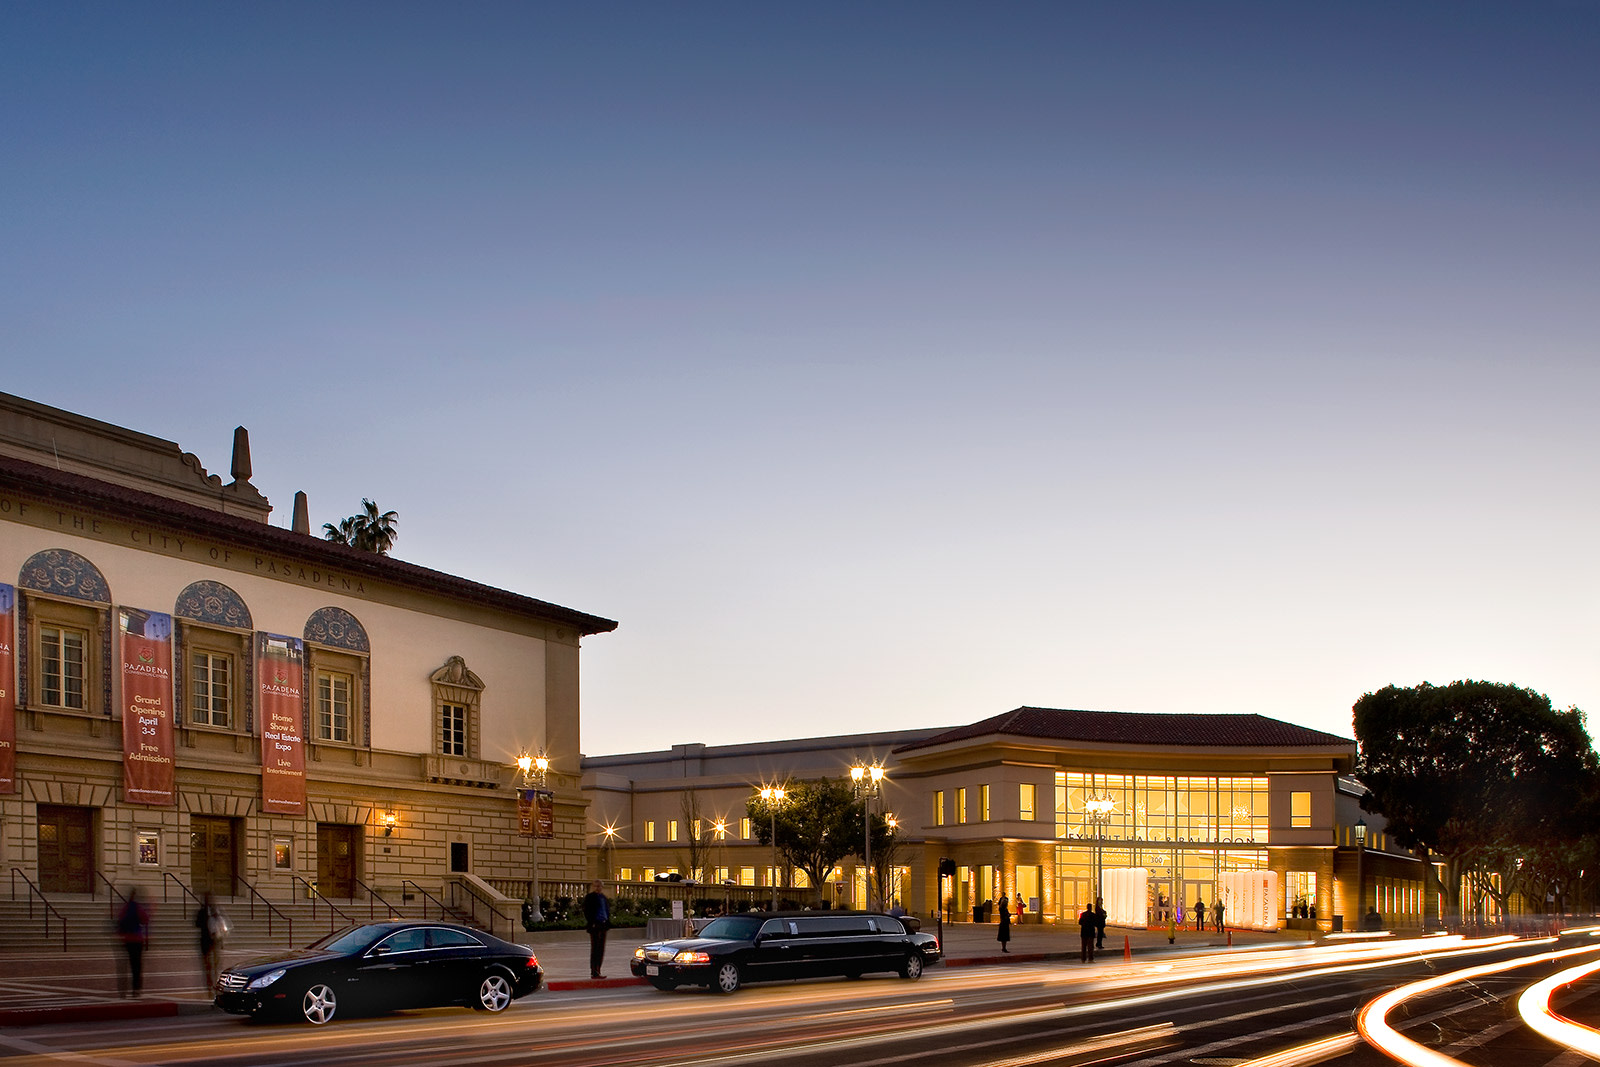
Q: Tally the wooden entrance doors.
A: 3